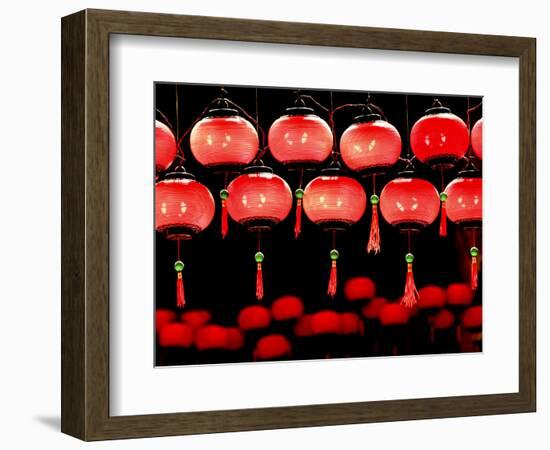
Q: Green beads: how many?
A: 9